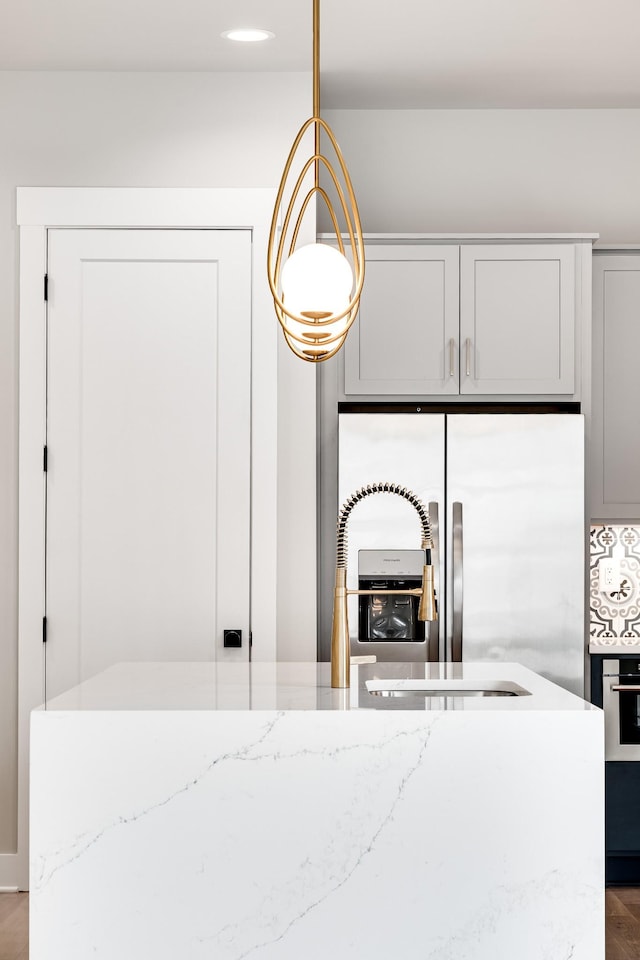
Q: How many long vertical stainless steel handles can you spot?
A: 2